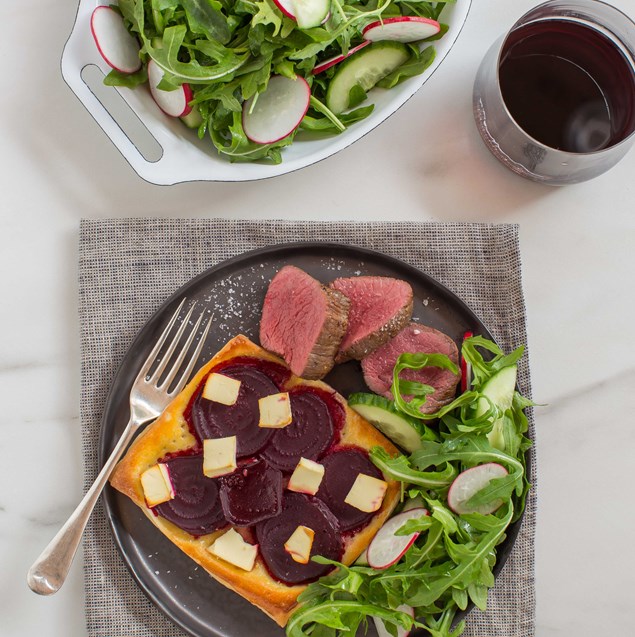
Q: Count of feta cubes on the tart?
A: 8